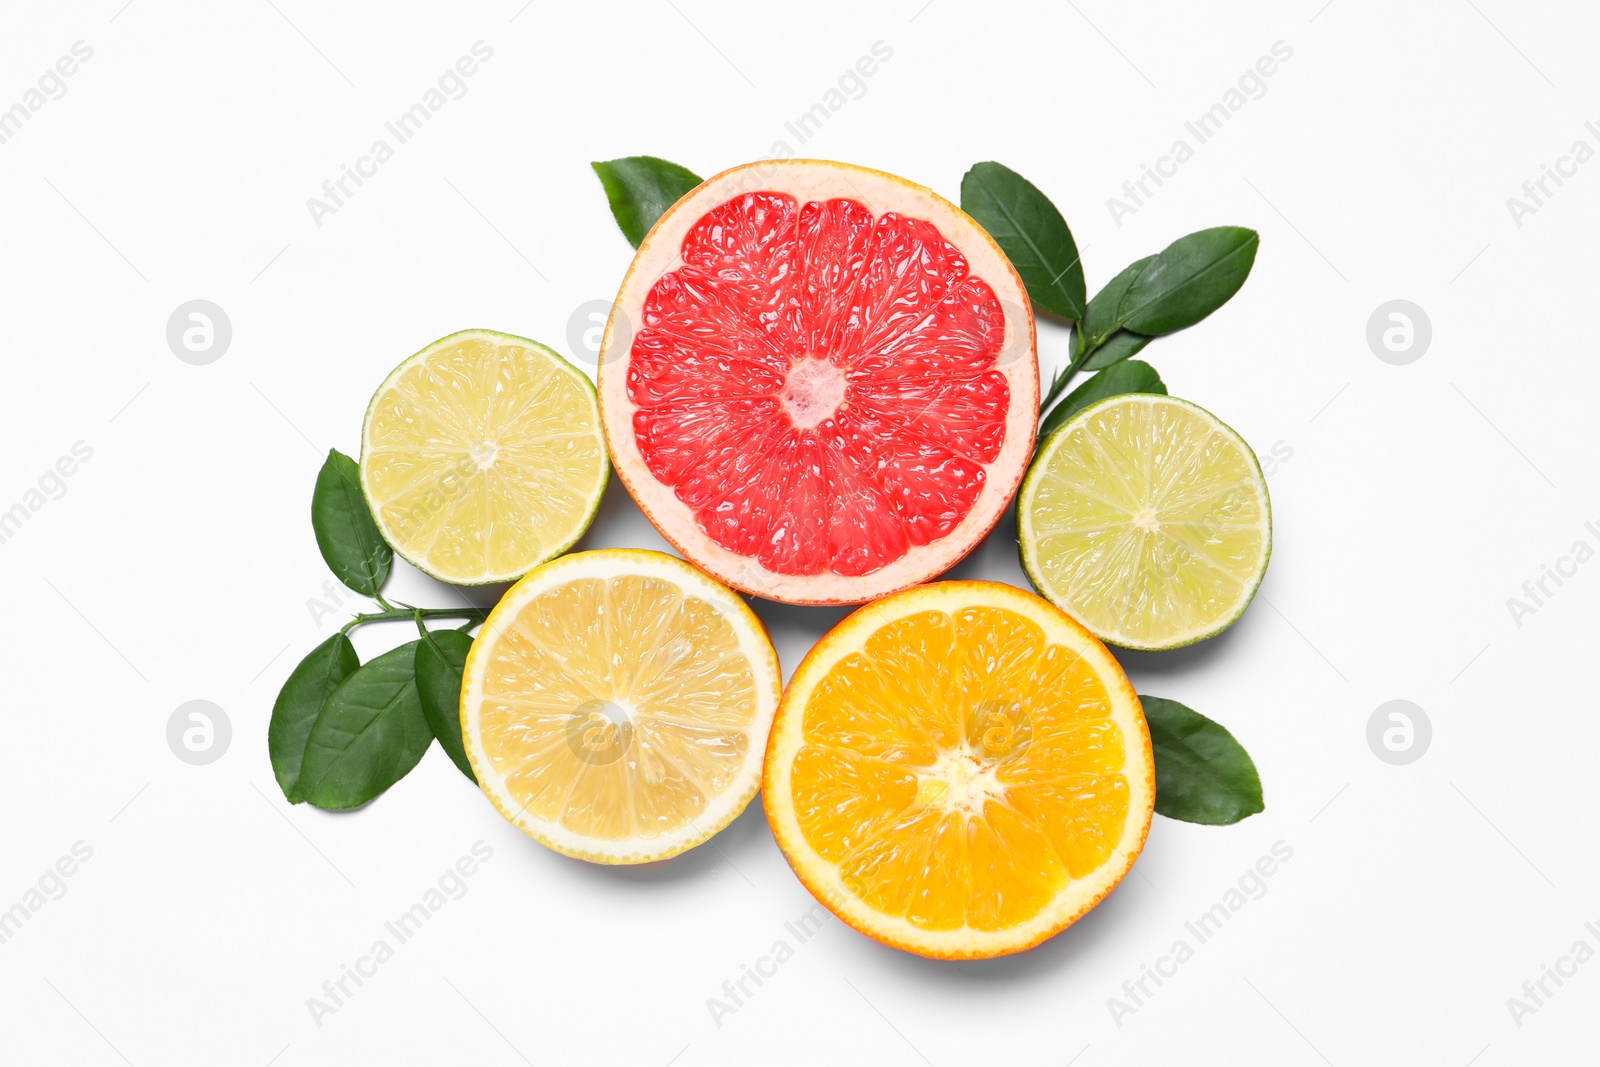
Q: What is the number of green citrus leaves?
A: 10